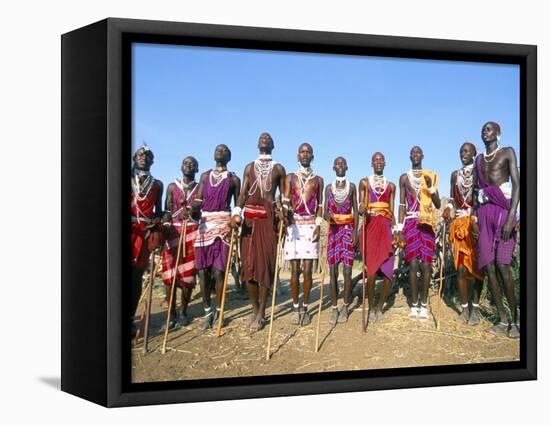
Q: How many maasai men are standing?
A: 10